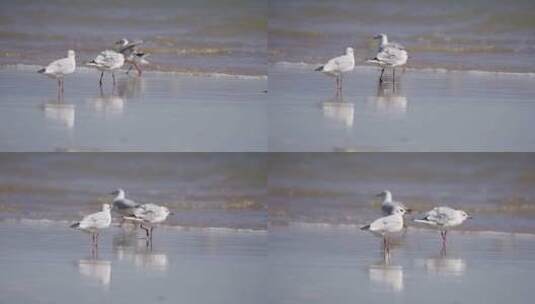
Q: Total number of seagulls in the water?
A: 12